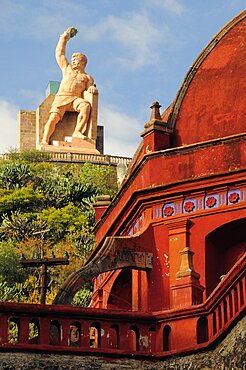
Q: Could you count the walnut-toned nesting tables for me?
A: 0